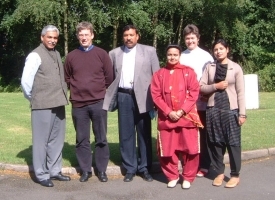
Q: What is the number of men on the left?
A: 3